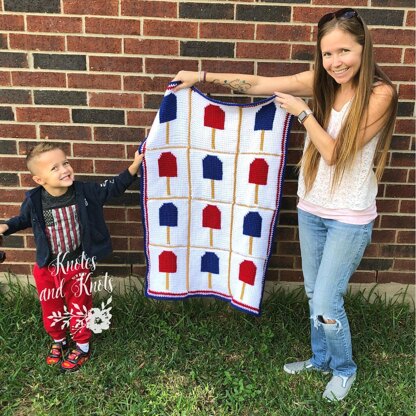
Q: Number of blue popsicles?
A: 6